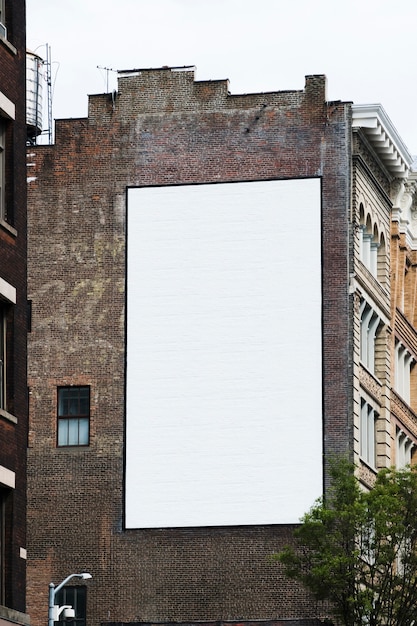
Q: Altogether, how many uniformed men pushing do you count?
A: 0